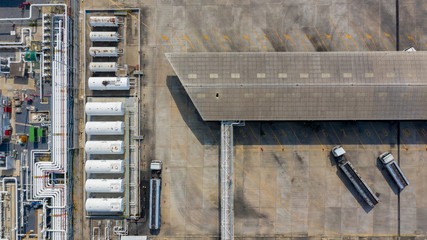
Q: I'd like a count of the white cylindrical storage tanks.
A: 11